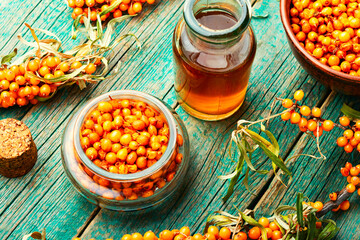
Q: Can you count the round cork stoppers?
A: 1